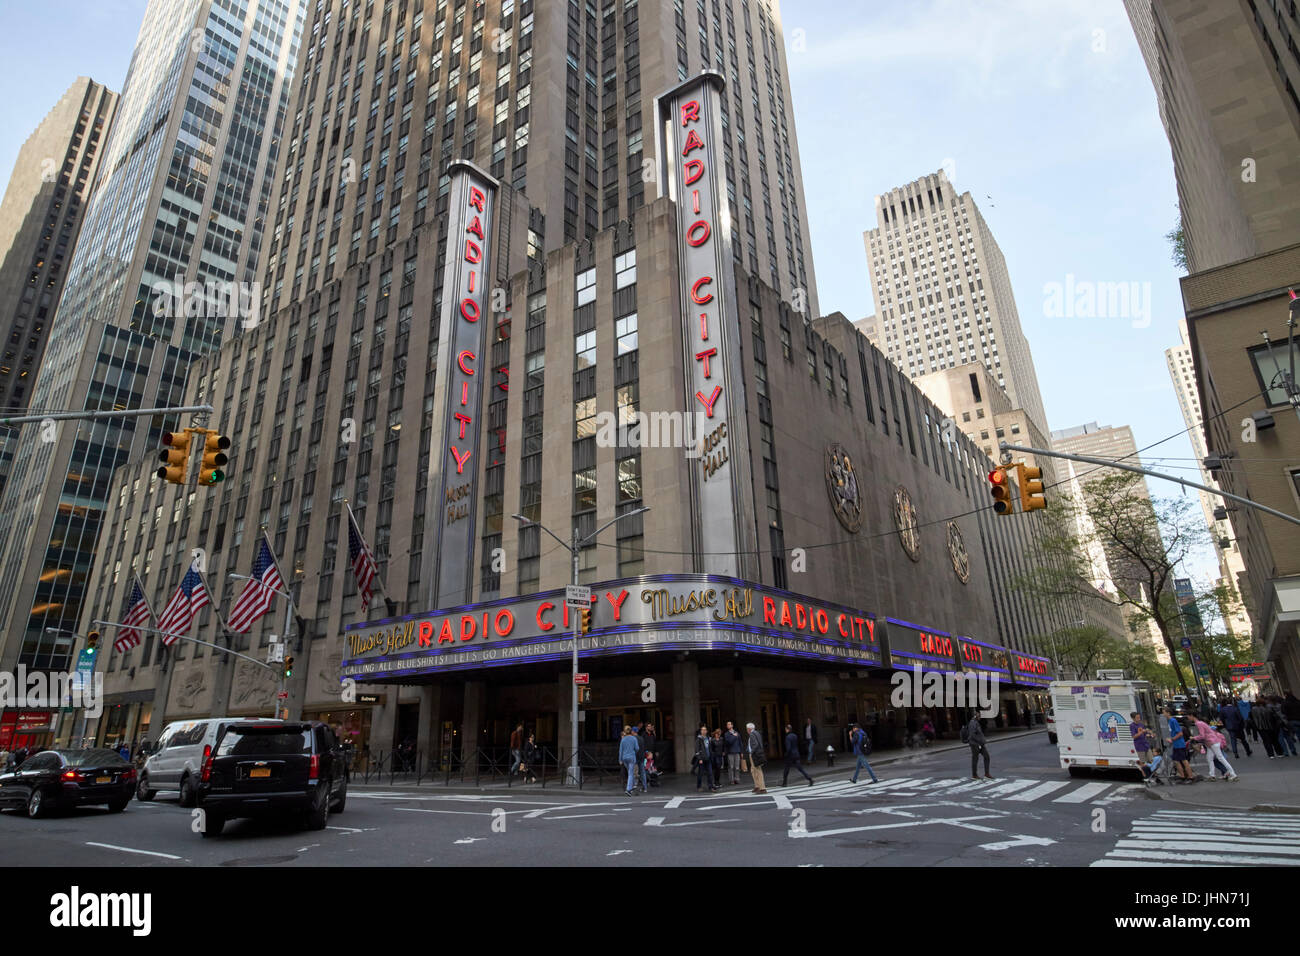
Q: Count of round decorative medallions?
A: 3